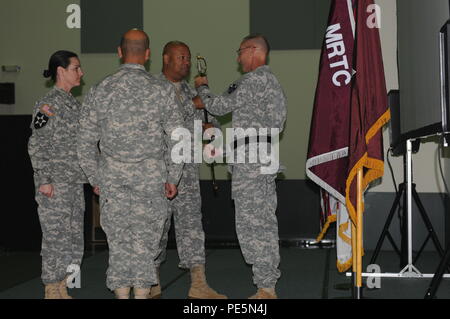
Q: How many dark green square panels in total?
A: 2